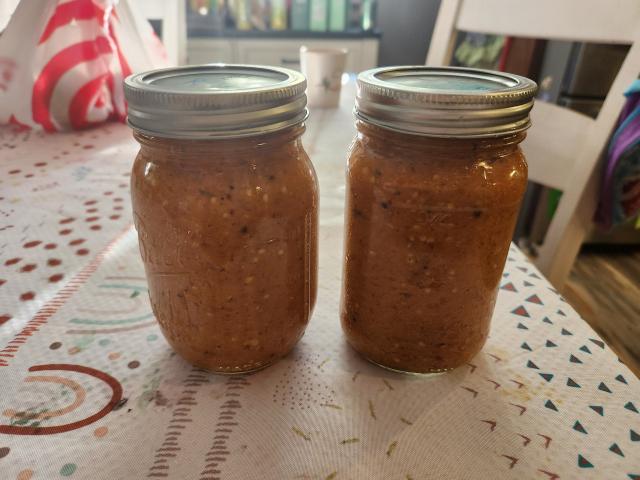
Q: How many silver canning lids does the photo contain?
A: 2